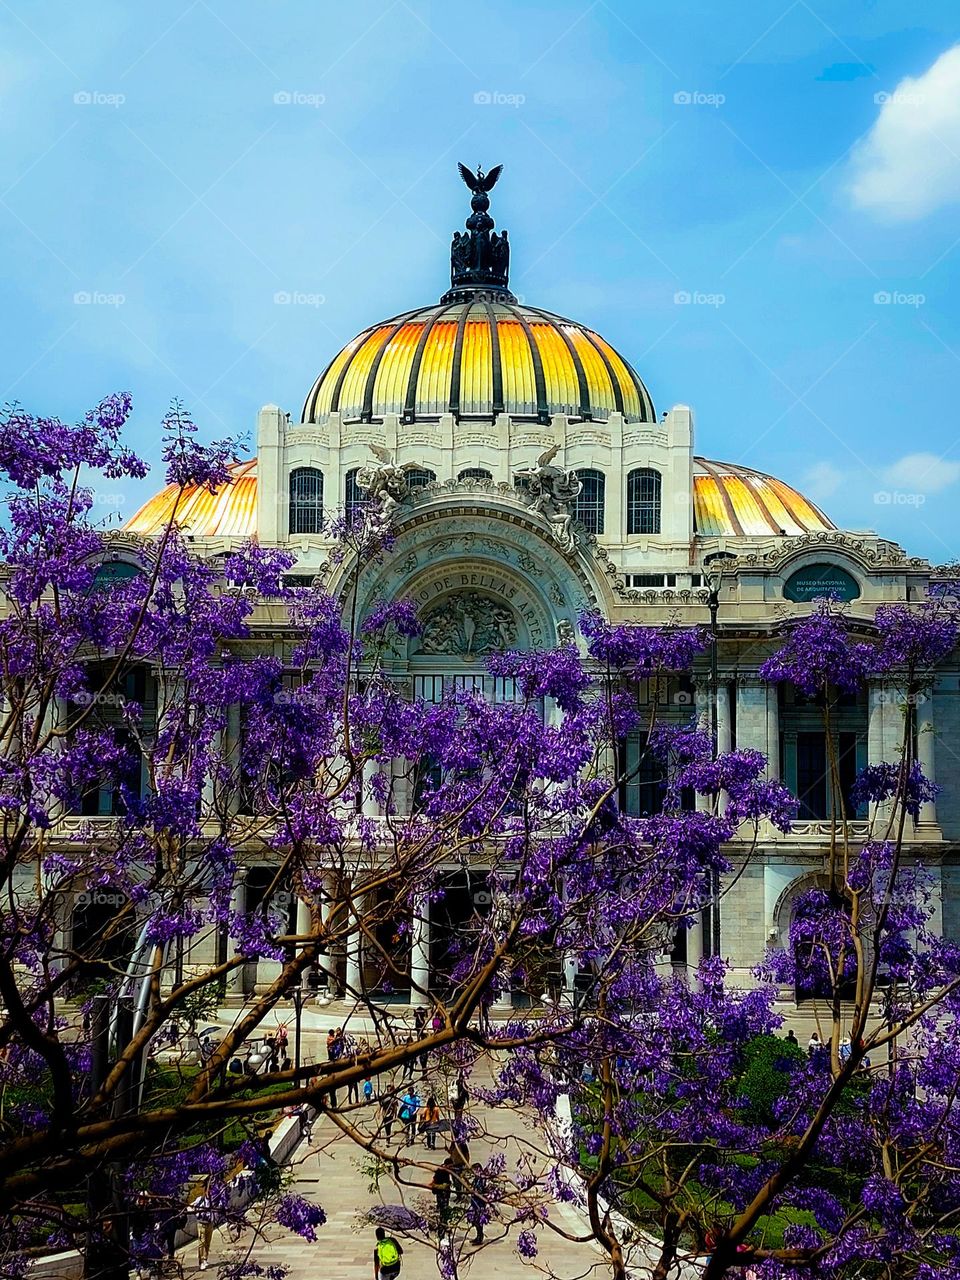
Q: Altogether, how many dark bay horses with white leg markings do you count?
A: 0